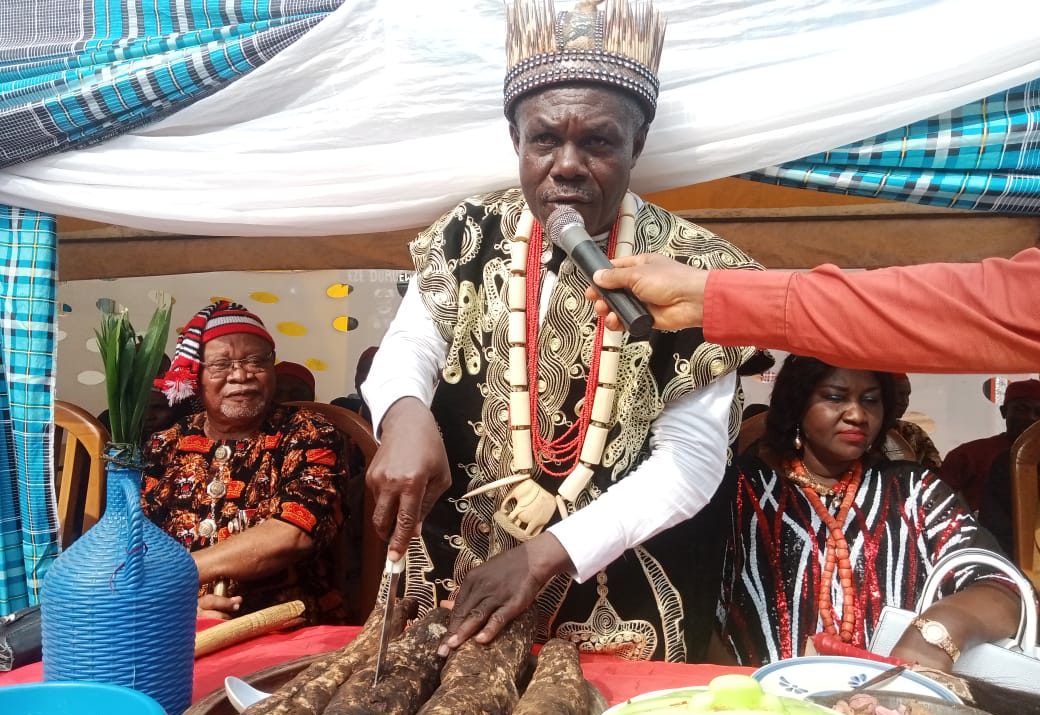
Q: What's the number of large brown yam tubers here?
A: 4